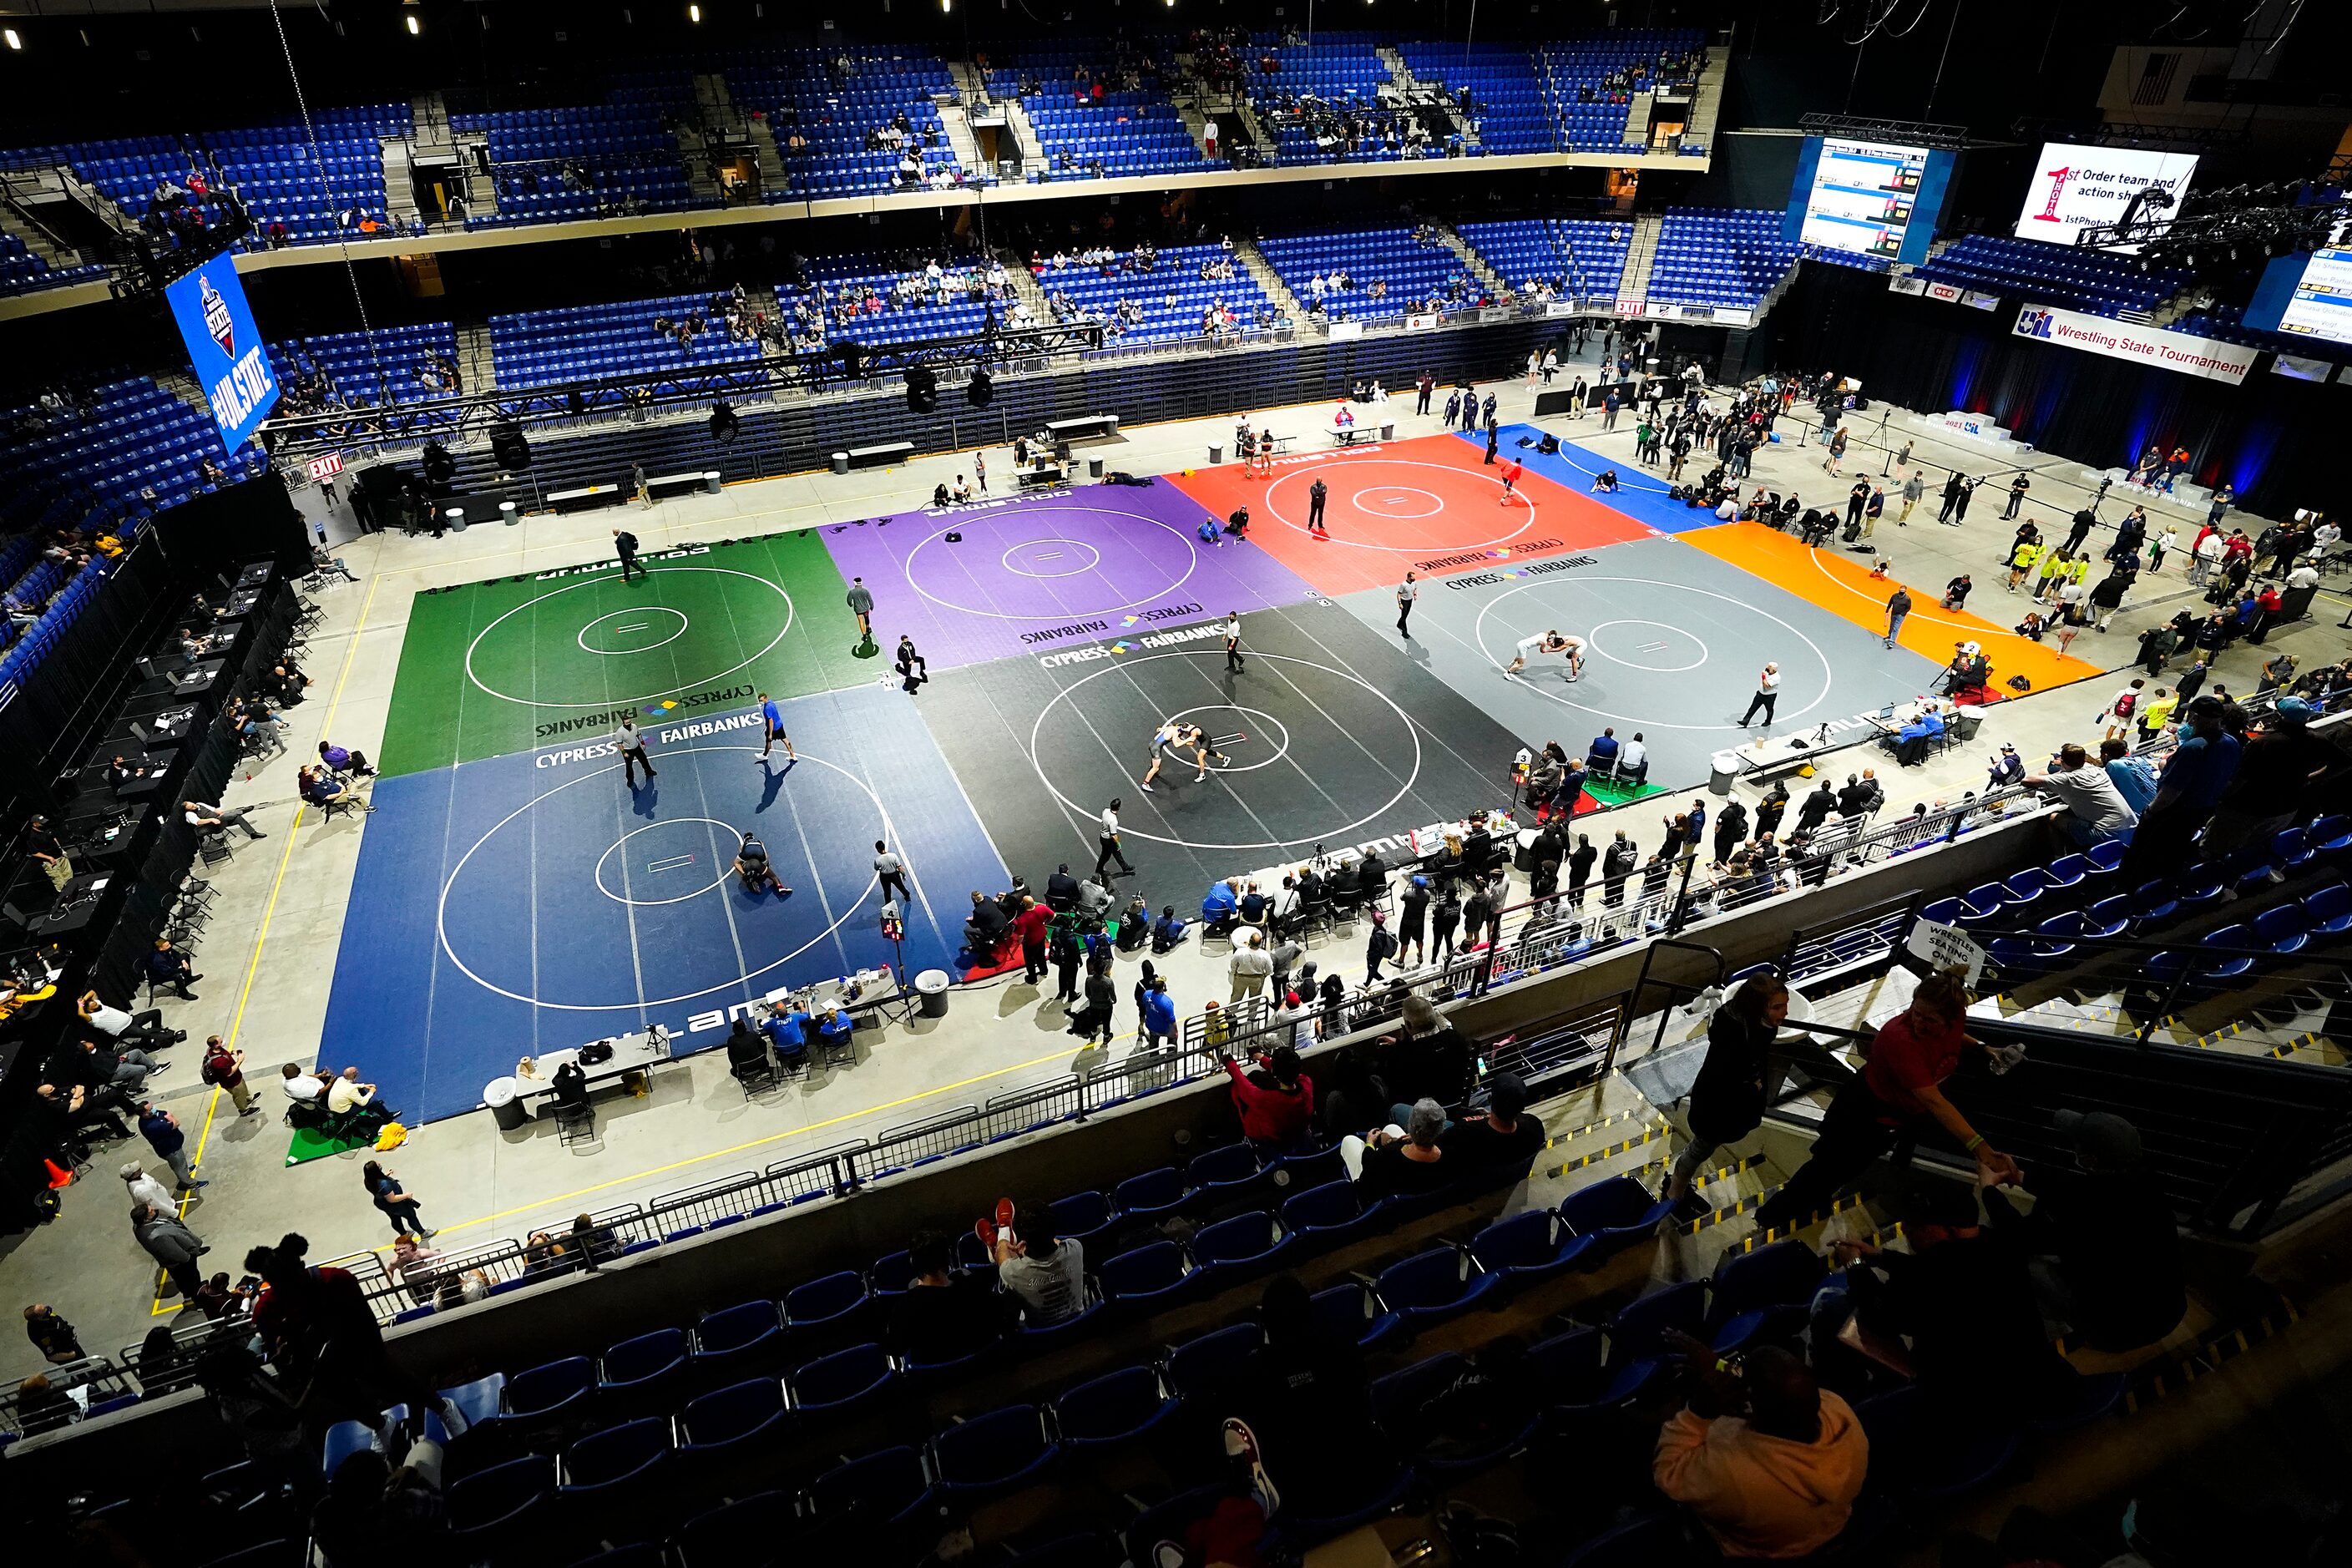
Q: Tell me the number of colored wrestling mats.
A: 8